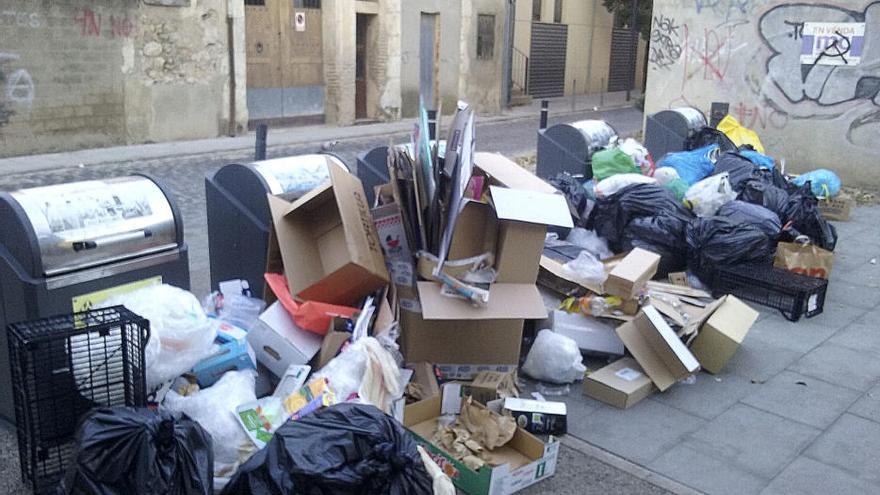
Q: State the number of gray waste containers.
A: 5